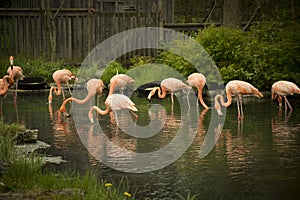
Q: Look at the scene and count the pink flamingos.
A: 10